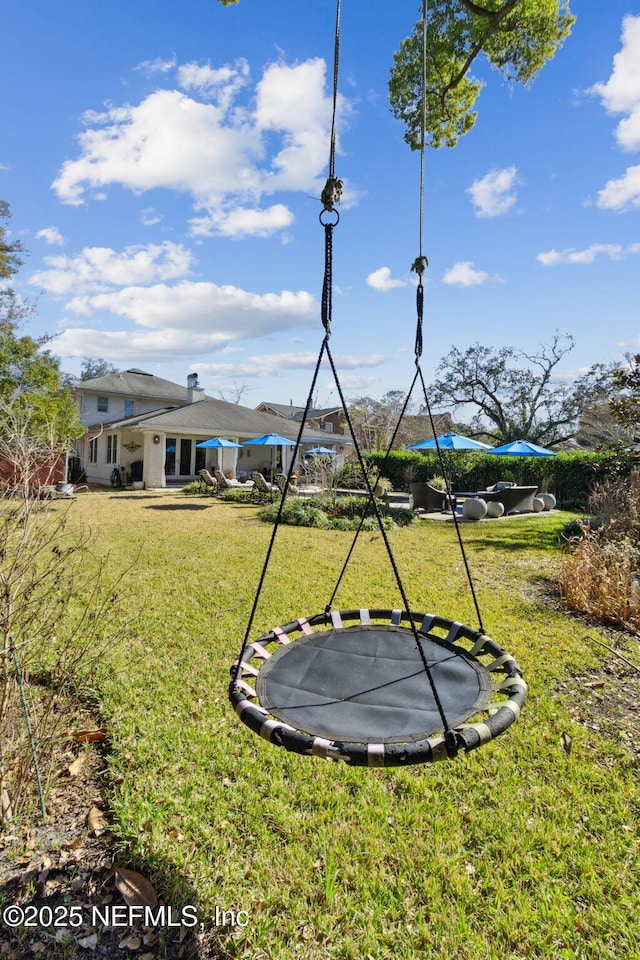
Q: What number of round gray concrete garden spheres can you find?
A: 4